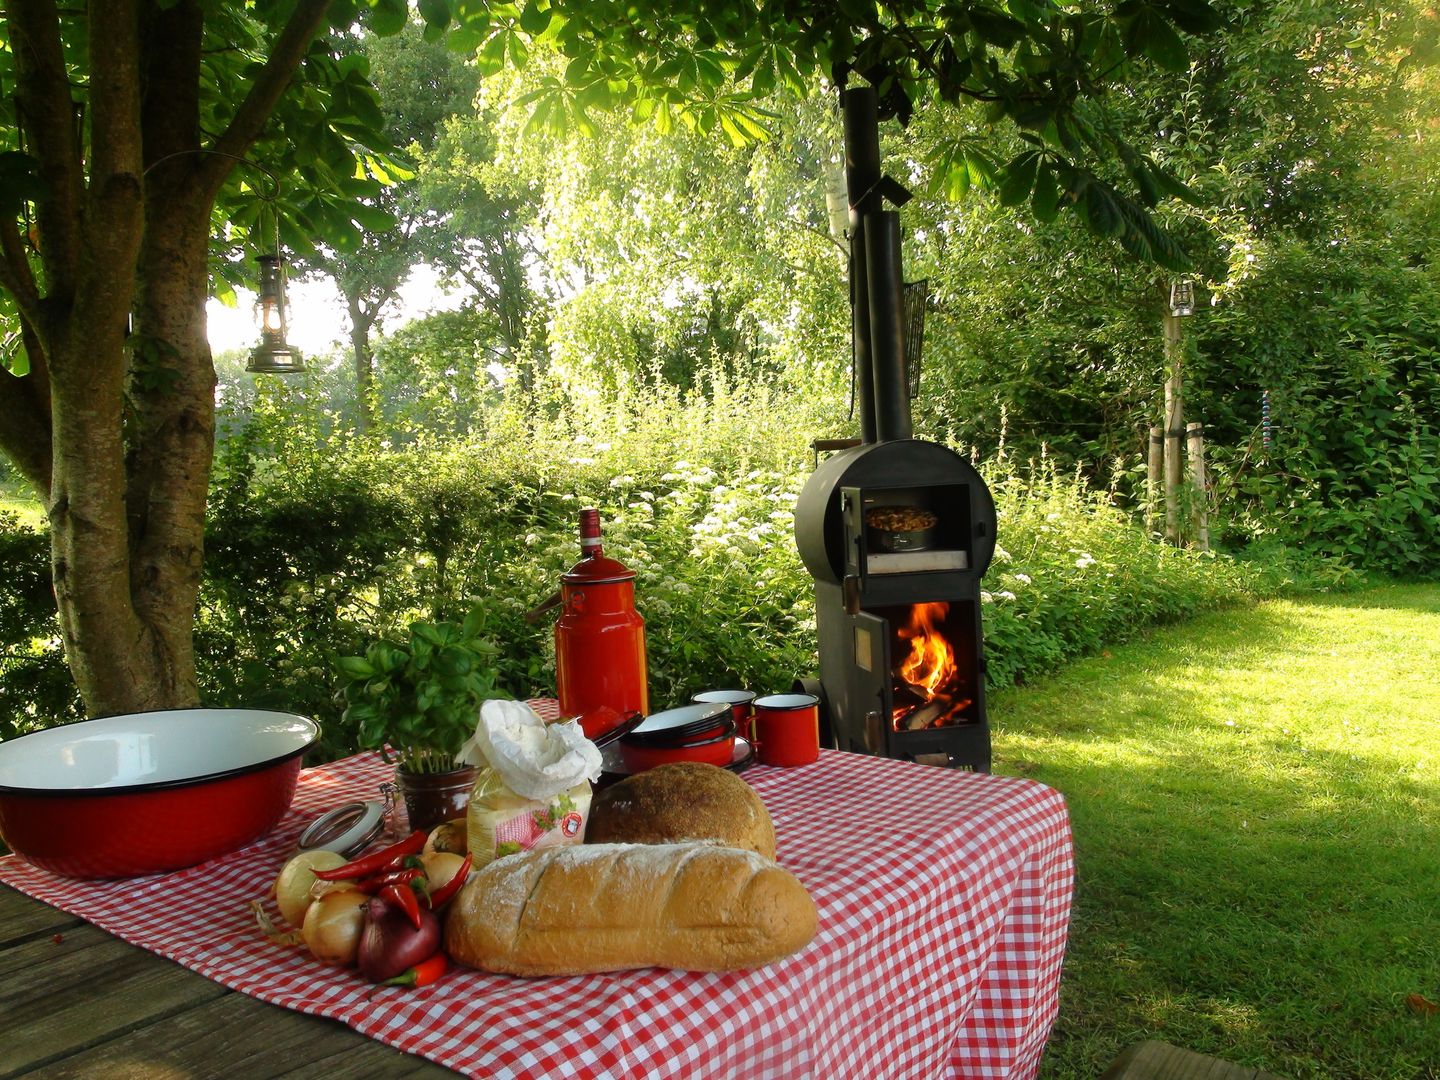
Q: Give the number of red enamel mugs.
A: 2